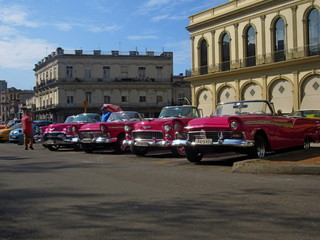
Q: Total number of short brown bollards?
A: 0